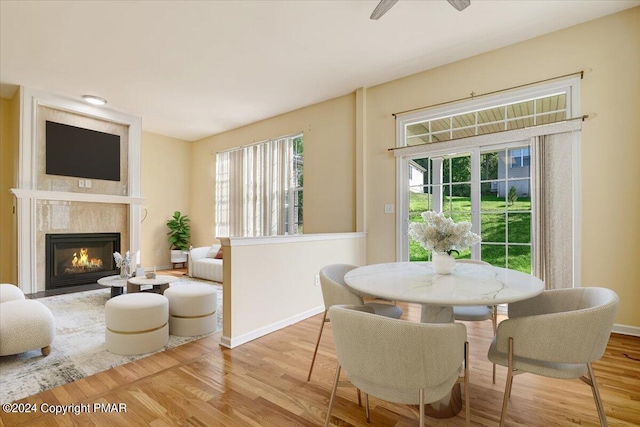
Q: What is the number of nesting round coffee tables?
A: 2